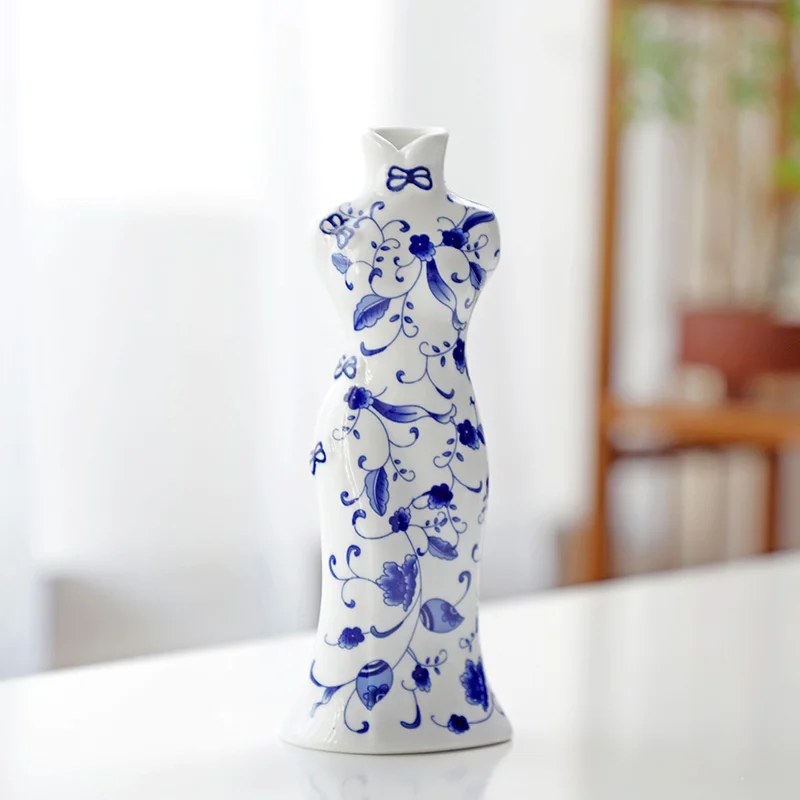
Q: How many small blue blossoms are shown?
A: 10